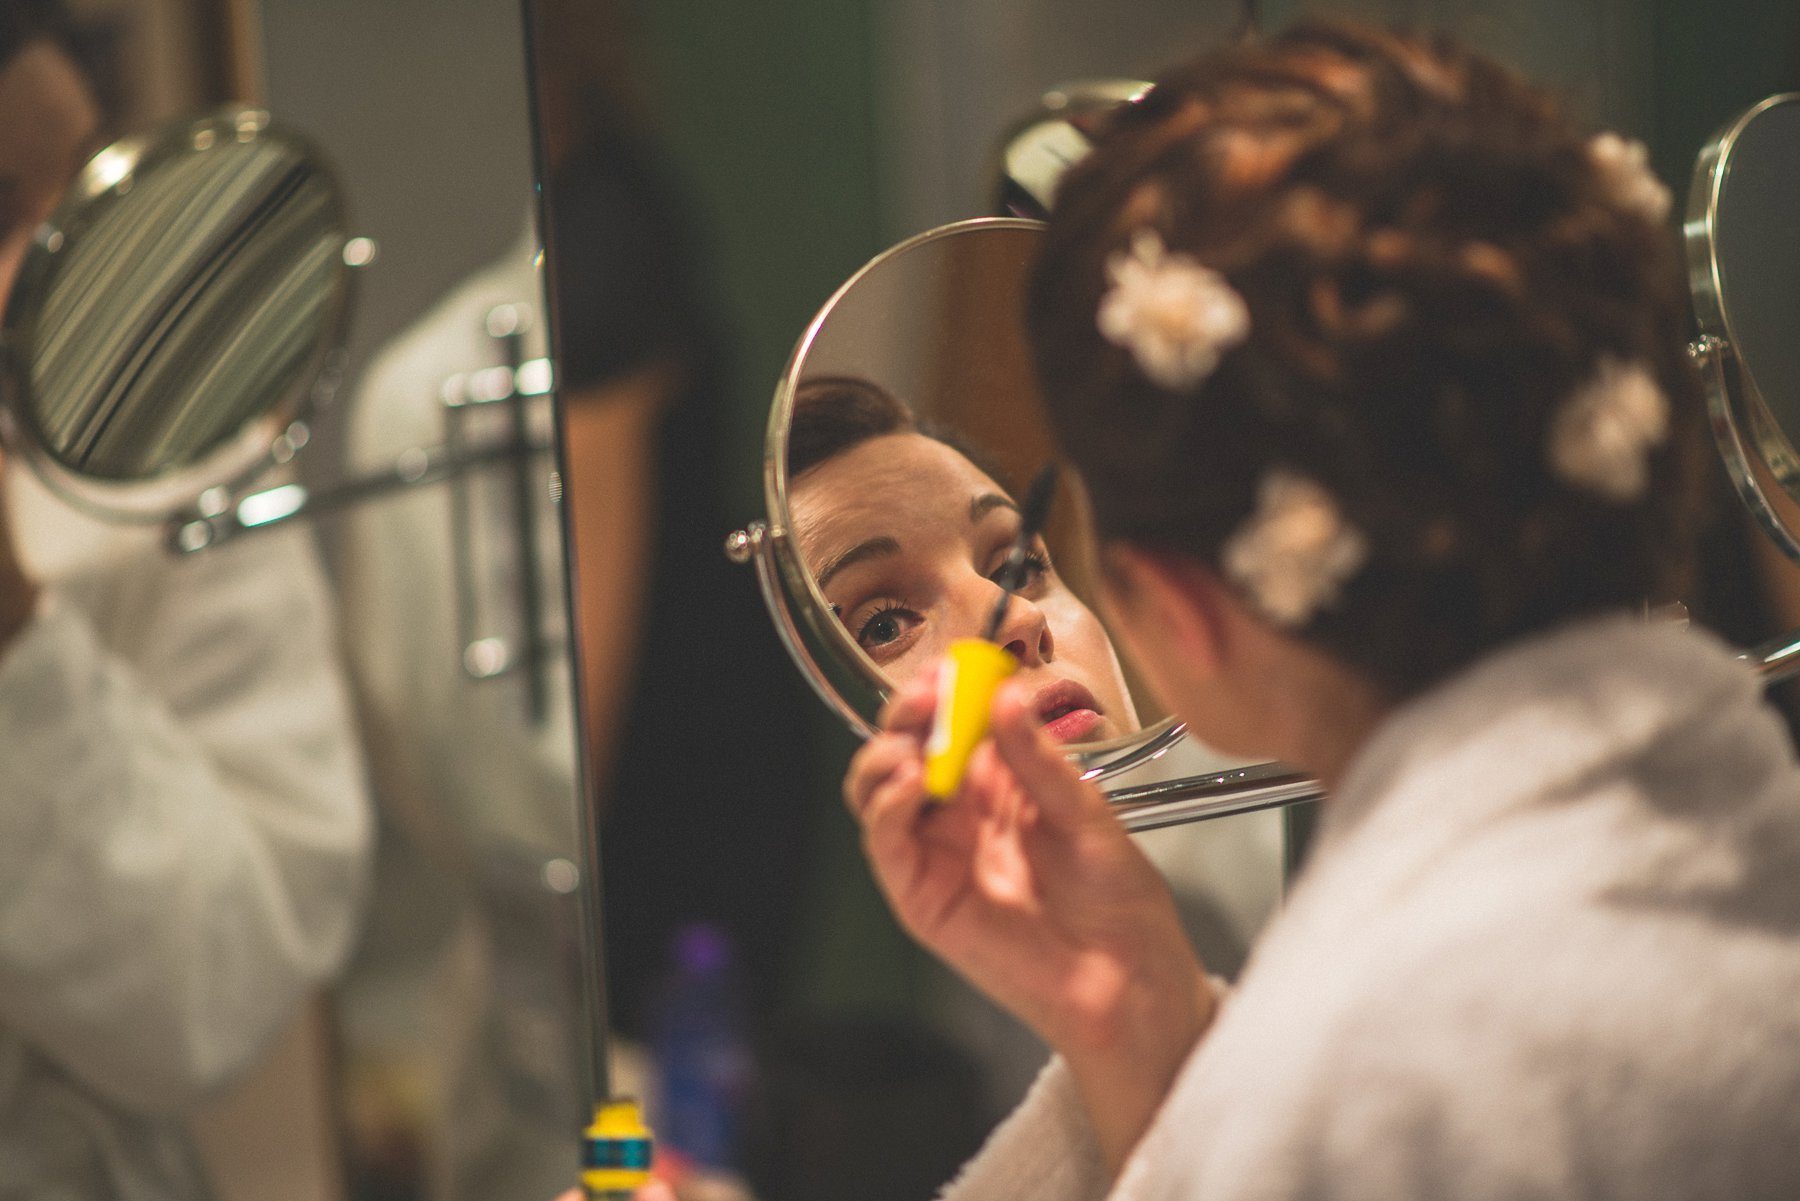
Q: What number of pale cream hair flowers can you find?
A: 4